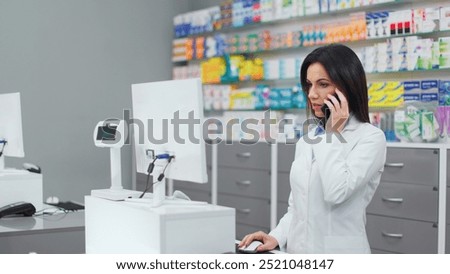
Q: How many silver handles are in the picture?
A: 6